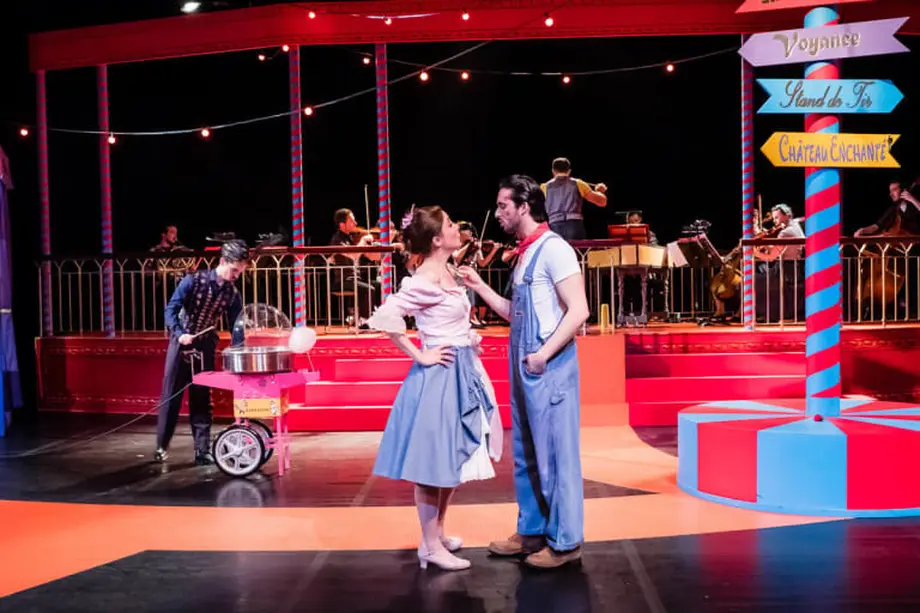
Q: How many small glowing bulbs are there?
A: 15